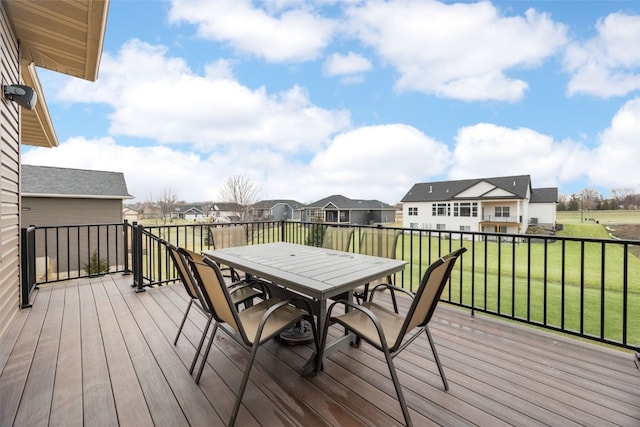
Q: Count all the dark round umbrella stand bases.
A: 1